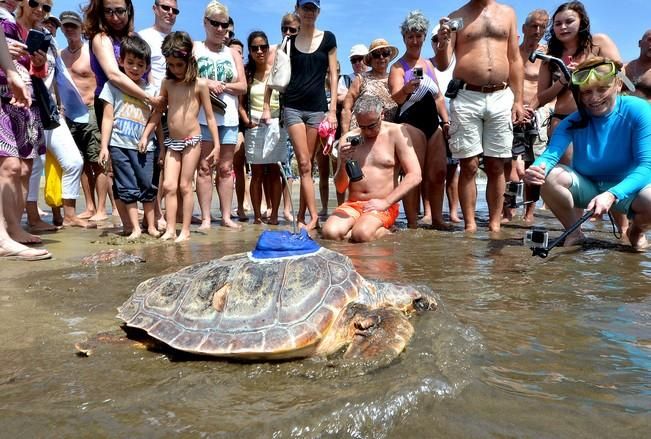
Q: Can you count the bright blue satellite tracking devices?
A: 1